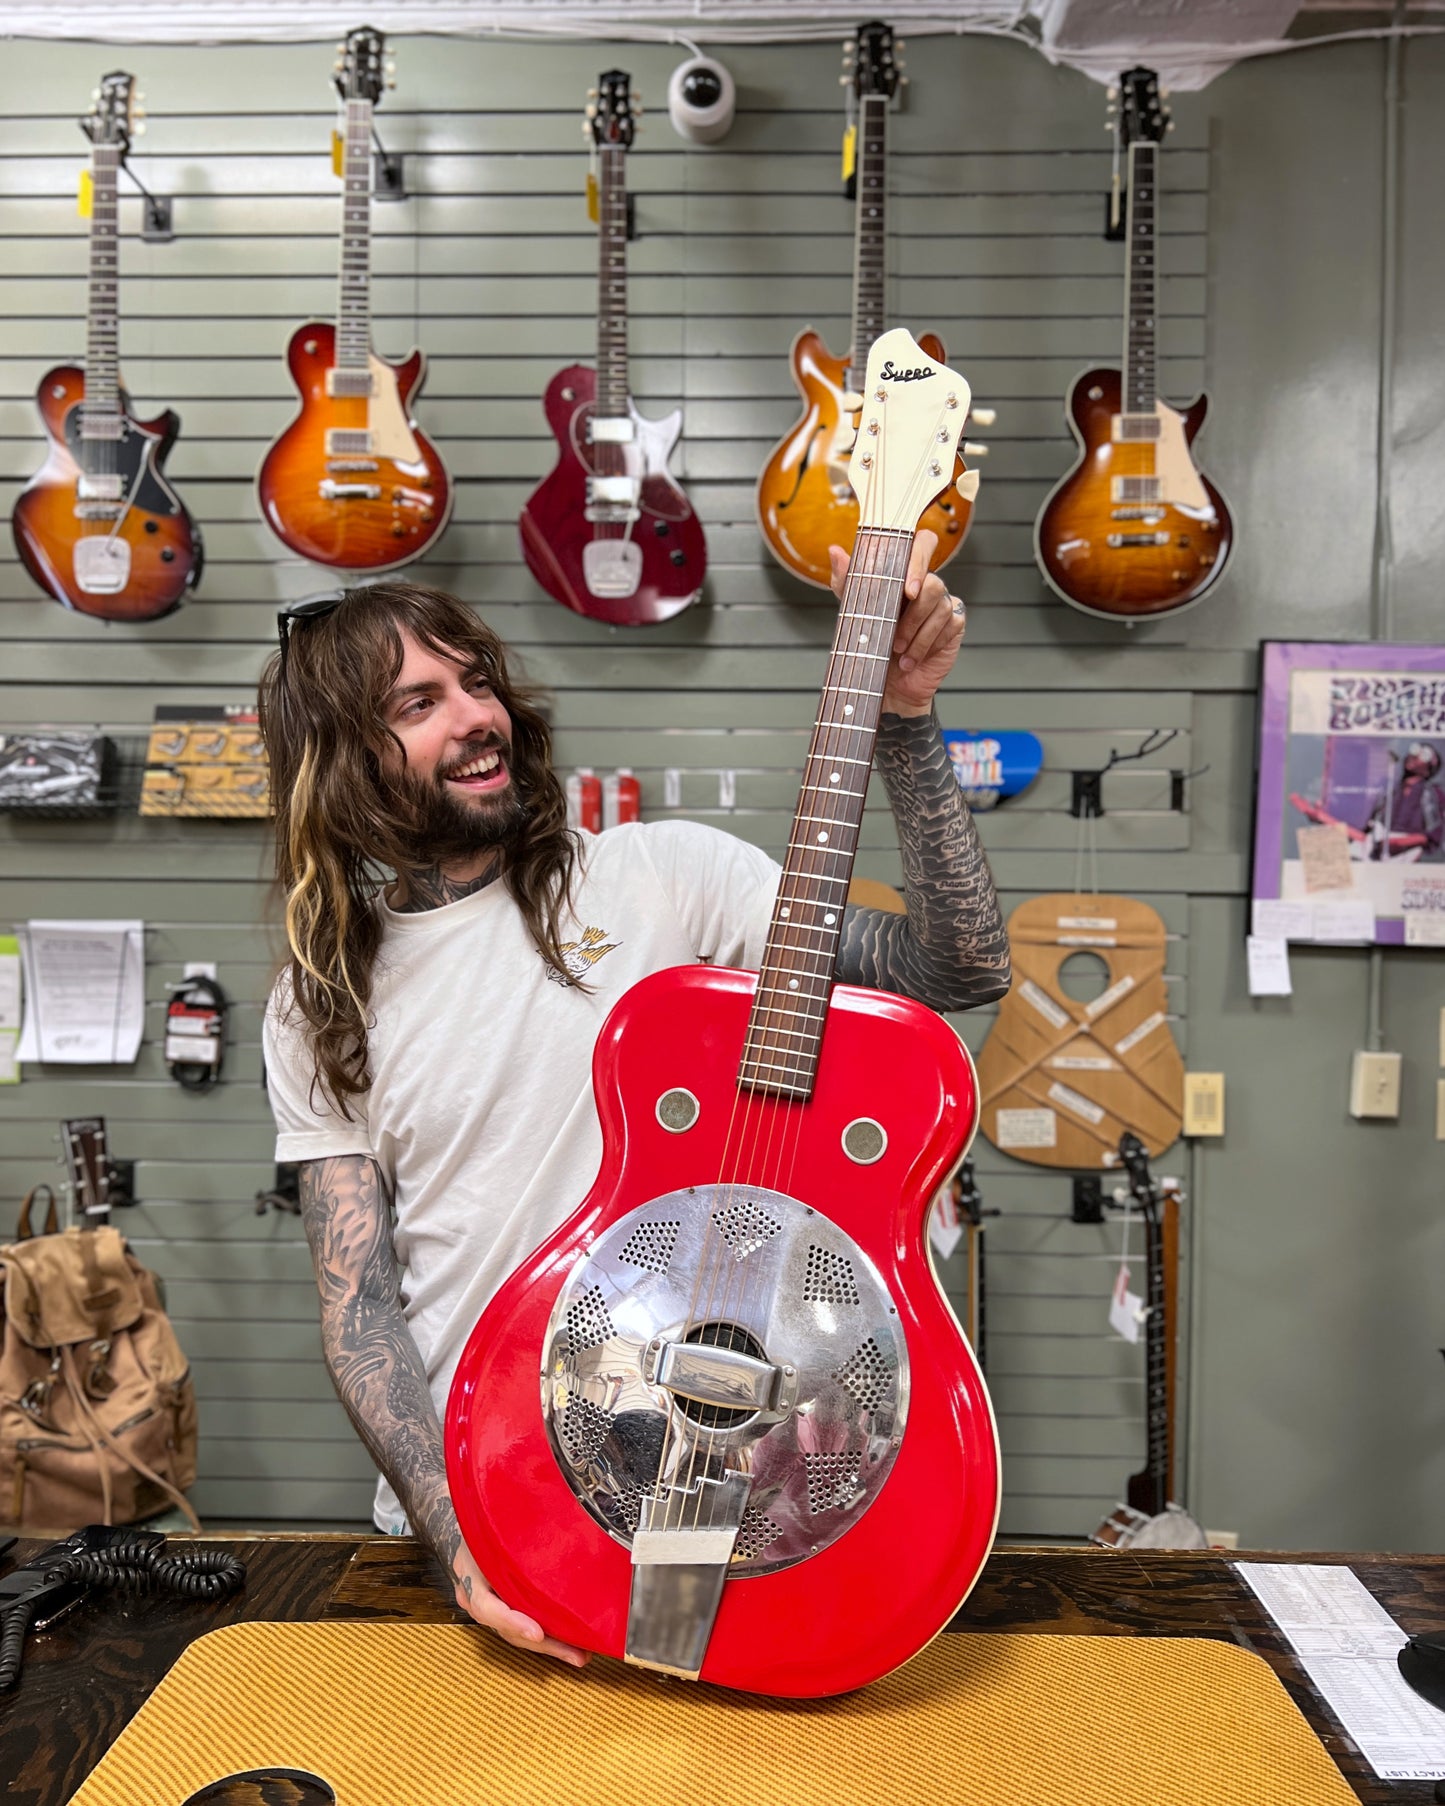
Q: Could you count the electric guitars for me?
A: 5